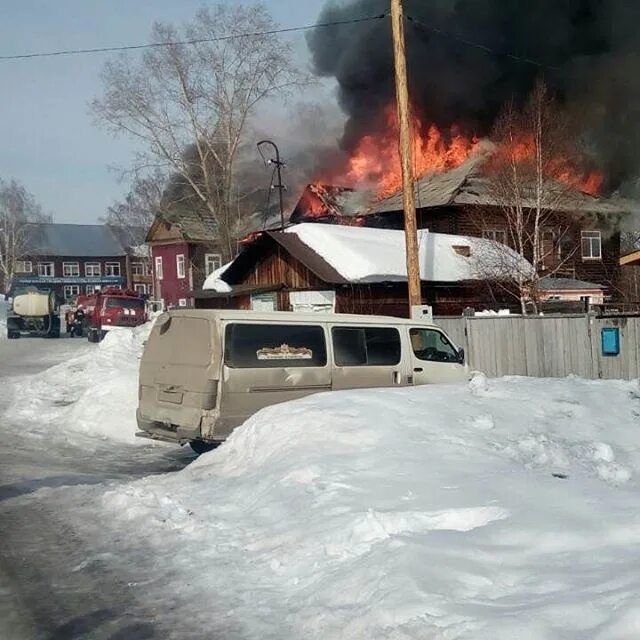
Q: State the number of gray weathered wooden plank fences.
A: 1